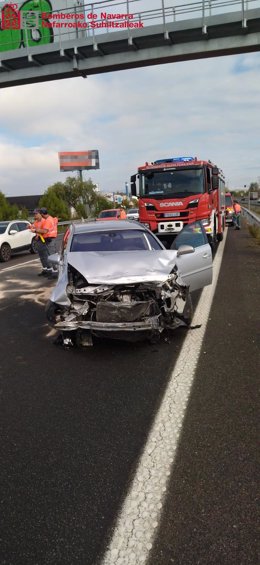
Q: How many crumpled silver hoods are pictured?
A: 1